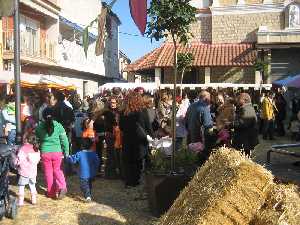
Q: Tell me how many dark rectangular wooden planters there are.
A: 1